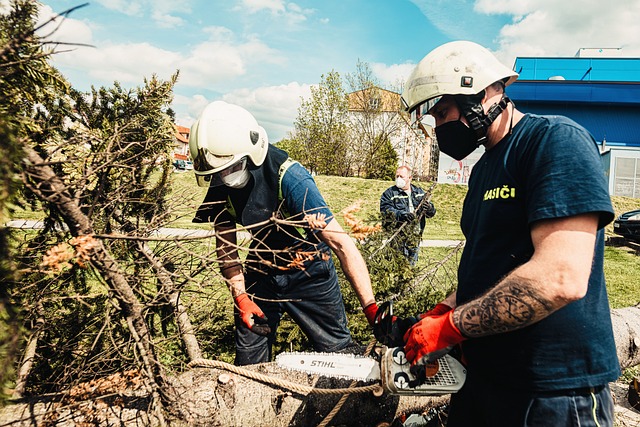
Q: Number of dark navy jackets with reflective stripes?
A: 1